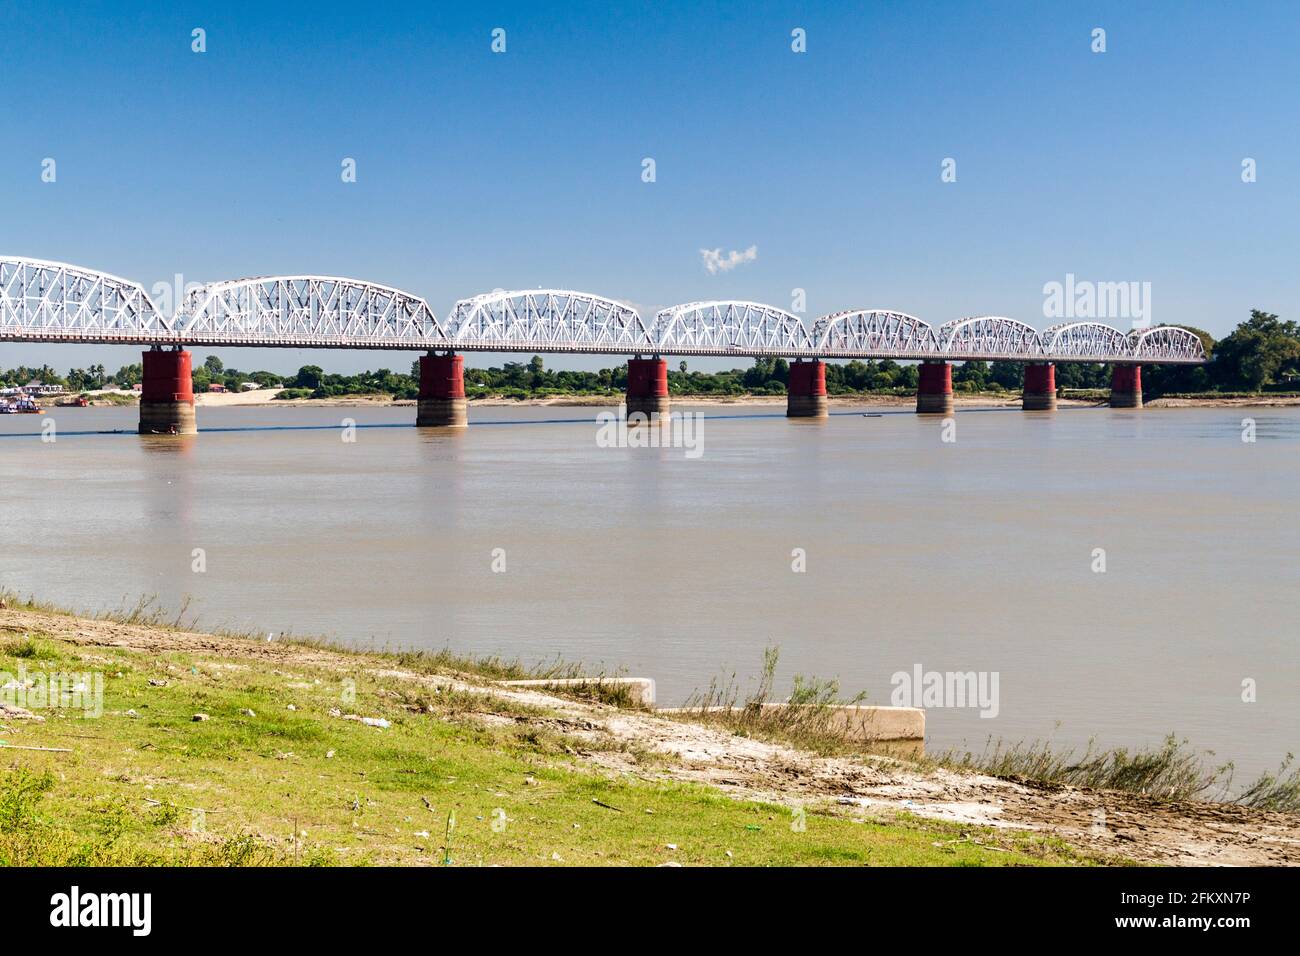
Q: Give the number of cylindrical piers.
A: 7